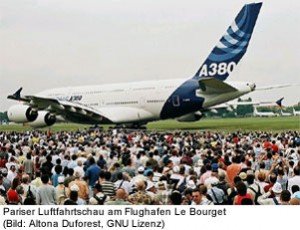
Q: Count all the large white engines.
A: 2